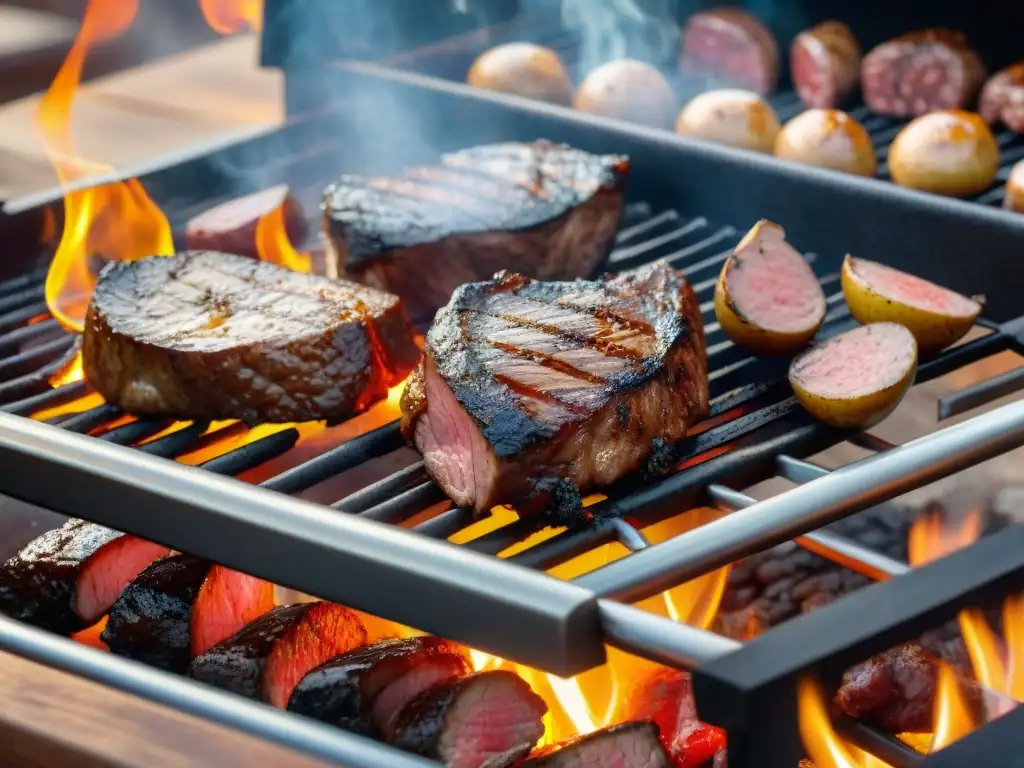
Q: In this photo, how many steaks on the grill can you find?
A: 3